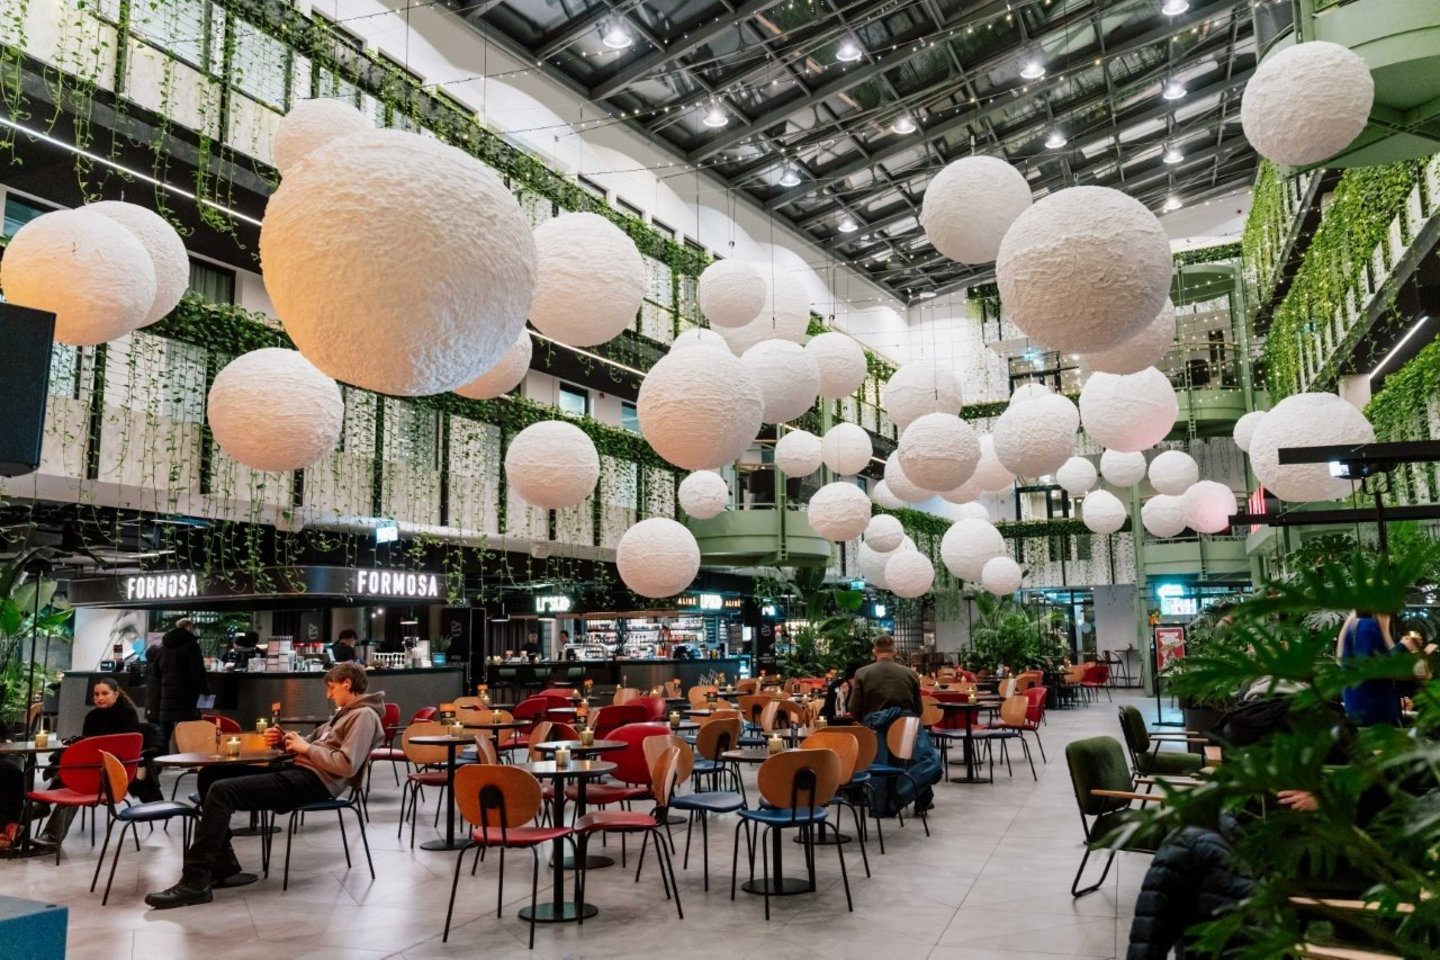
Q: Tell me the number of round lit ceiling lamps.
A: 12